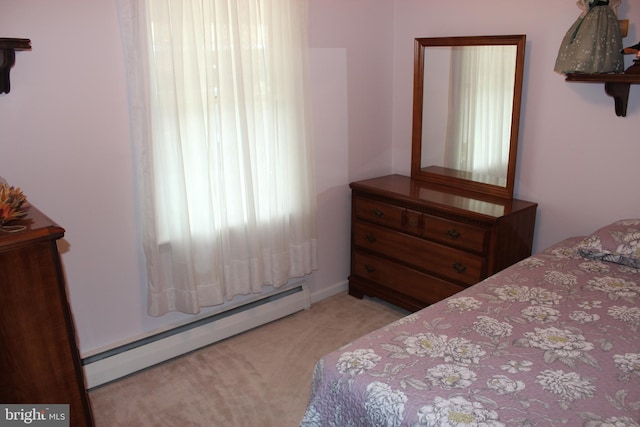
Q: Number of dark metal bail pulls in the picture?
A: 5